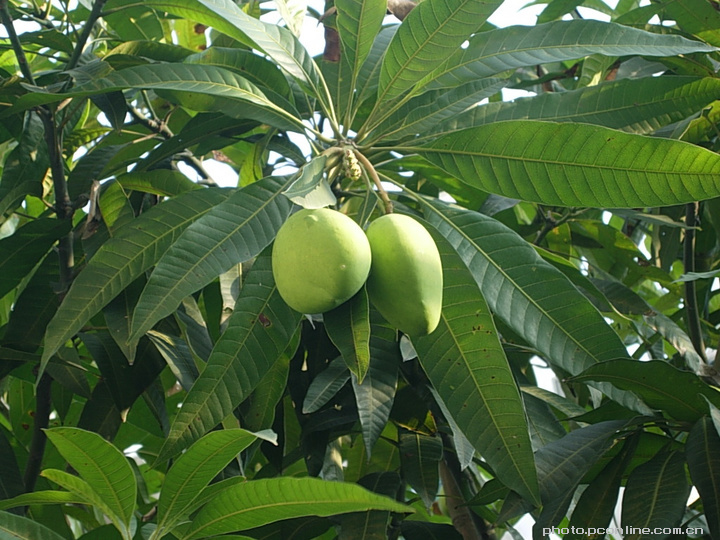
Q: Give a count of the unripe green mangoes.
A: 2